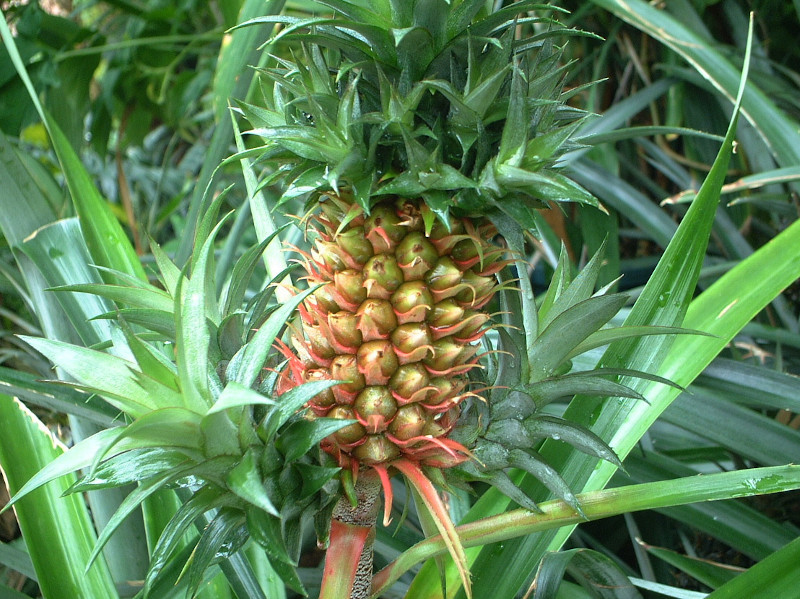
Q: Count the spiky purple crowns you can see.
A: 0